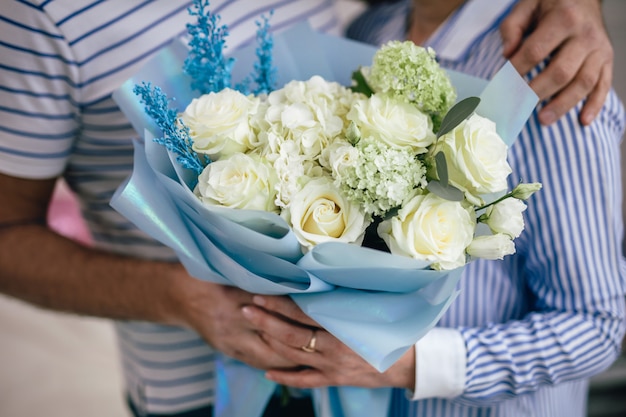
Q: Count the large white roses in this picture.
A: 6